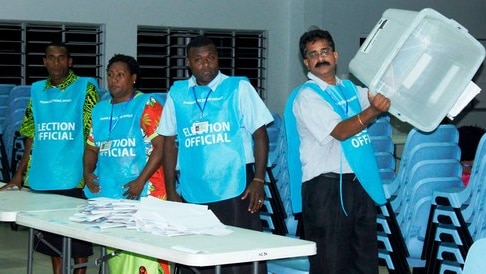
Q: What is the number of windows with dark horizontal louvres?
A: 2